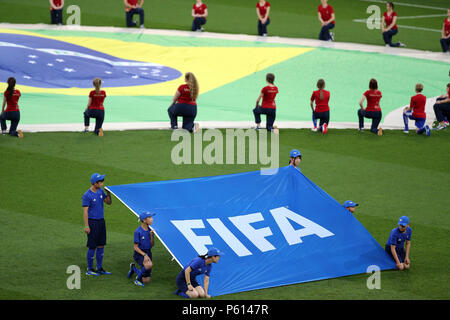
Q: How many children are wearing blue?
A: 6